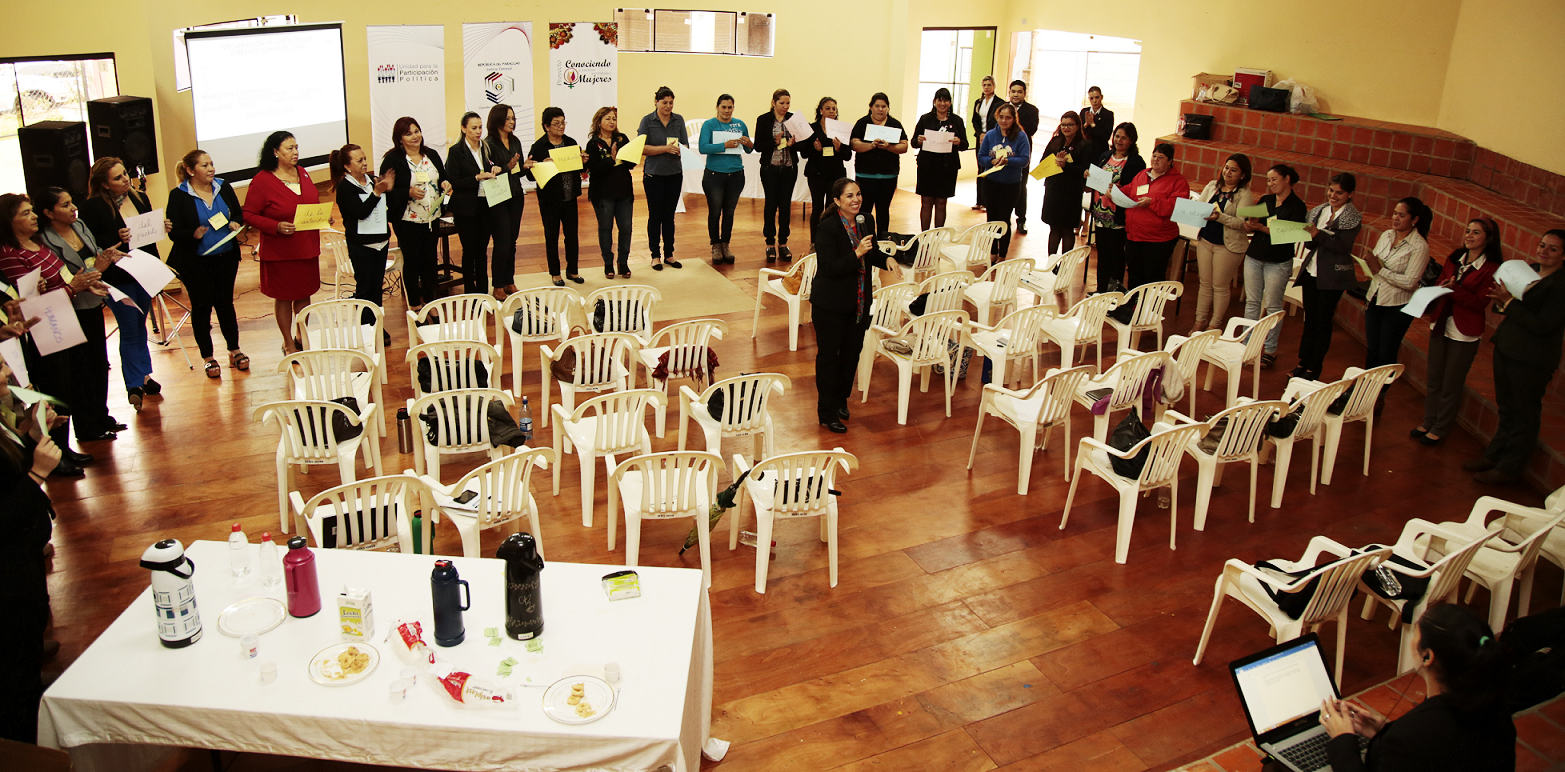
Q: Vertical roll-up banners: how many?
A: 3